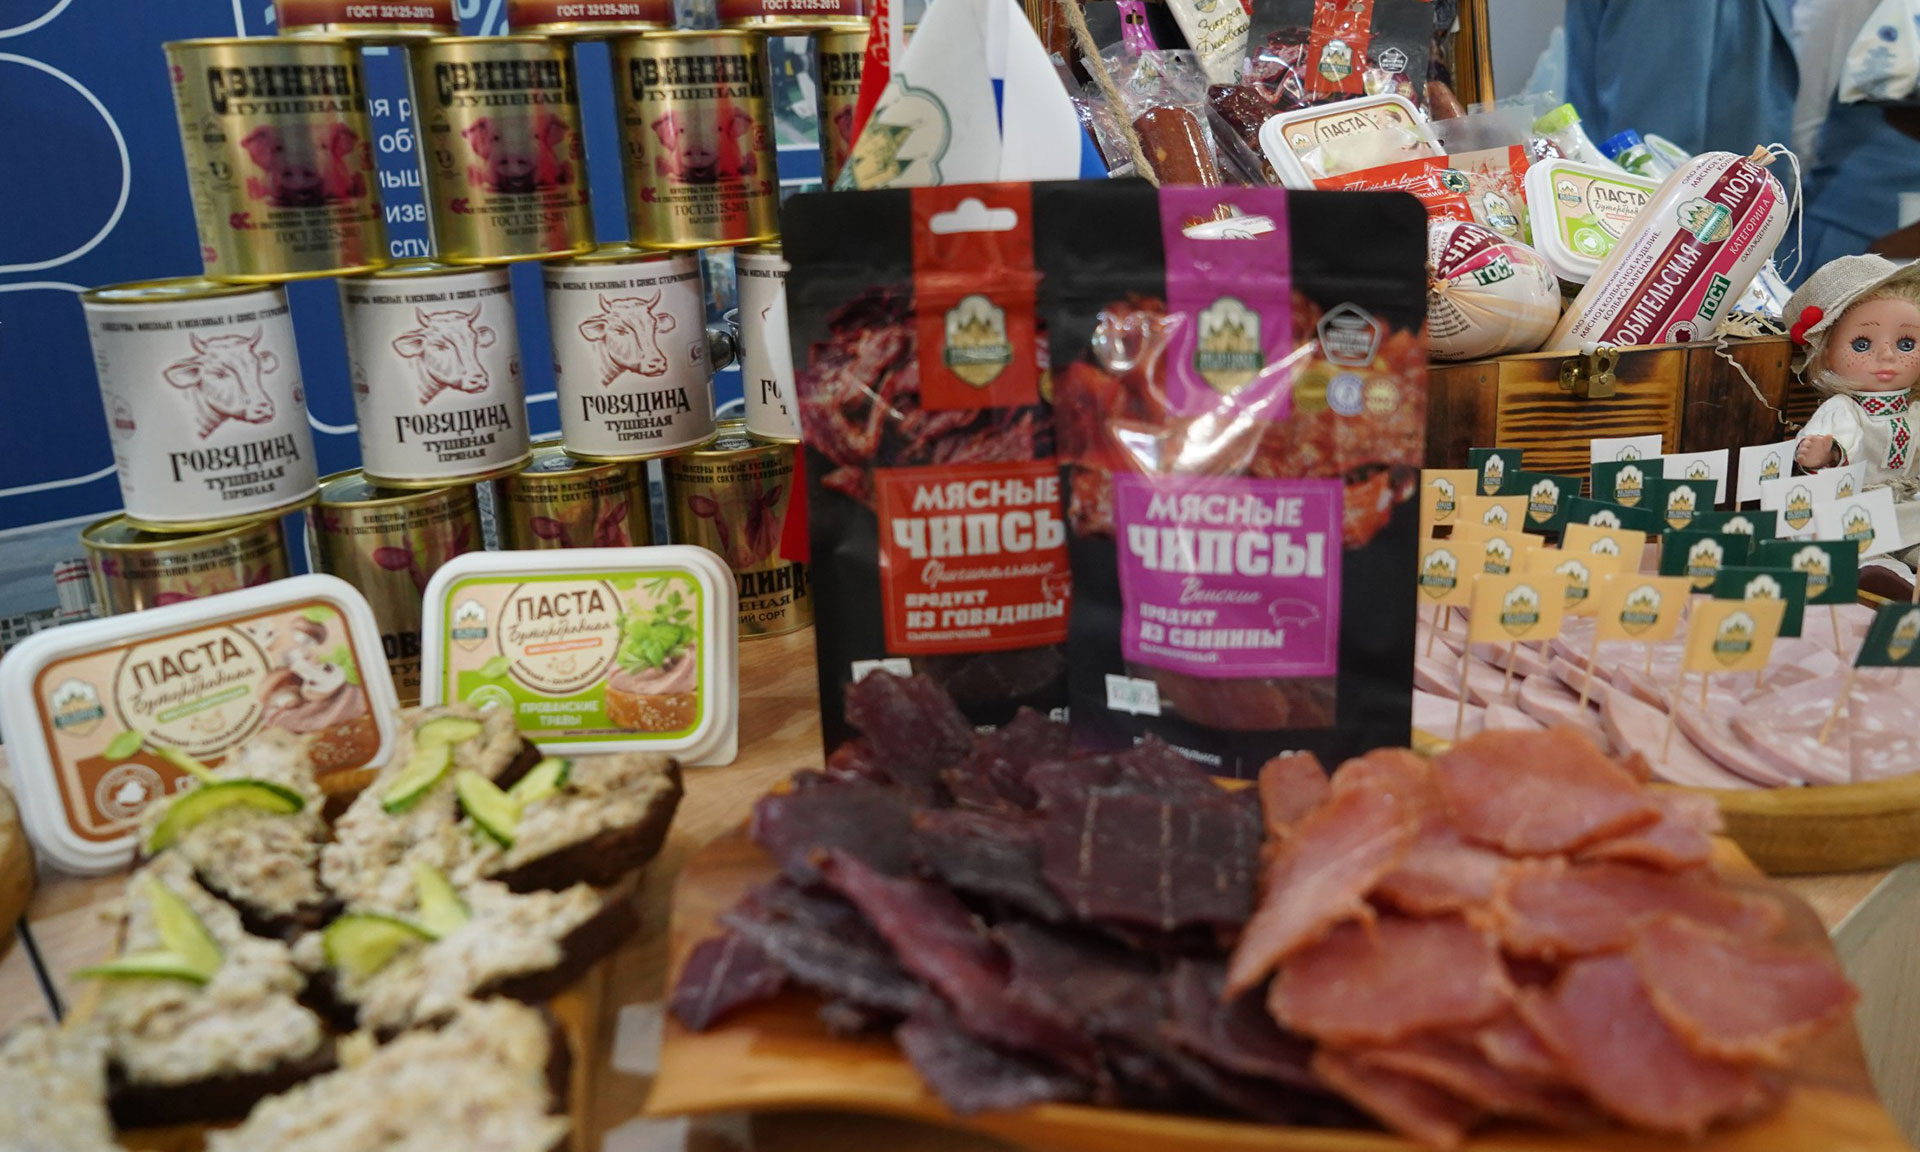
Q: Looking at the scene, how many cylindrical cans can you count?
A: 15